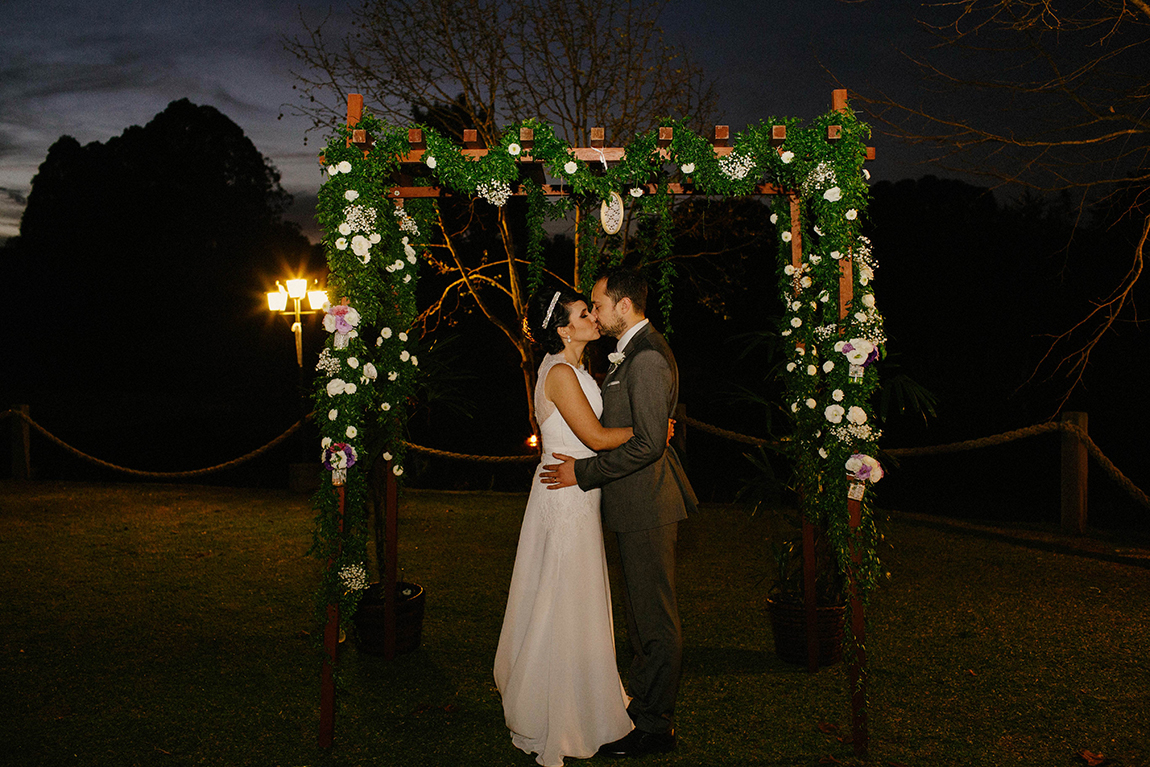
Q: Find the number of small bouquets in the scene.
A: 4